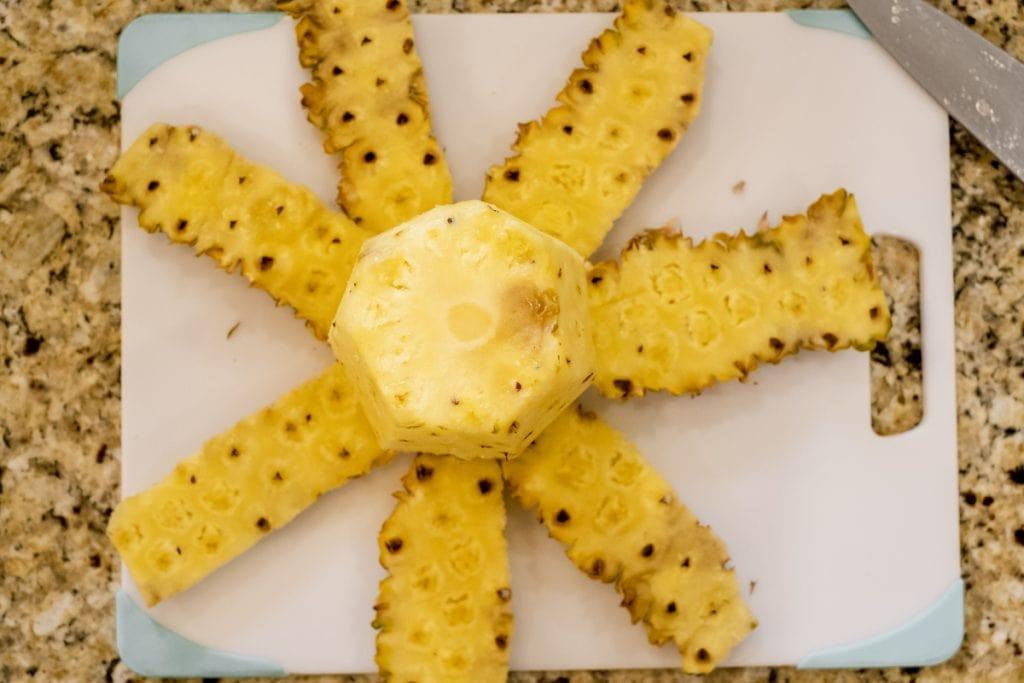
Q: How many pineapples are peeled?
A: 1